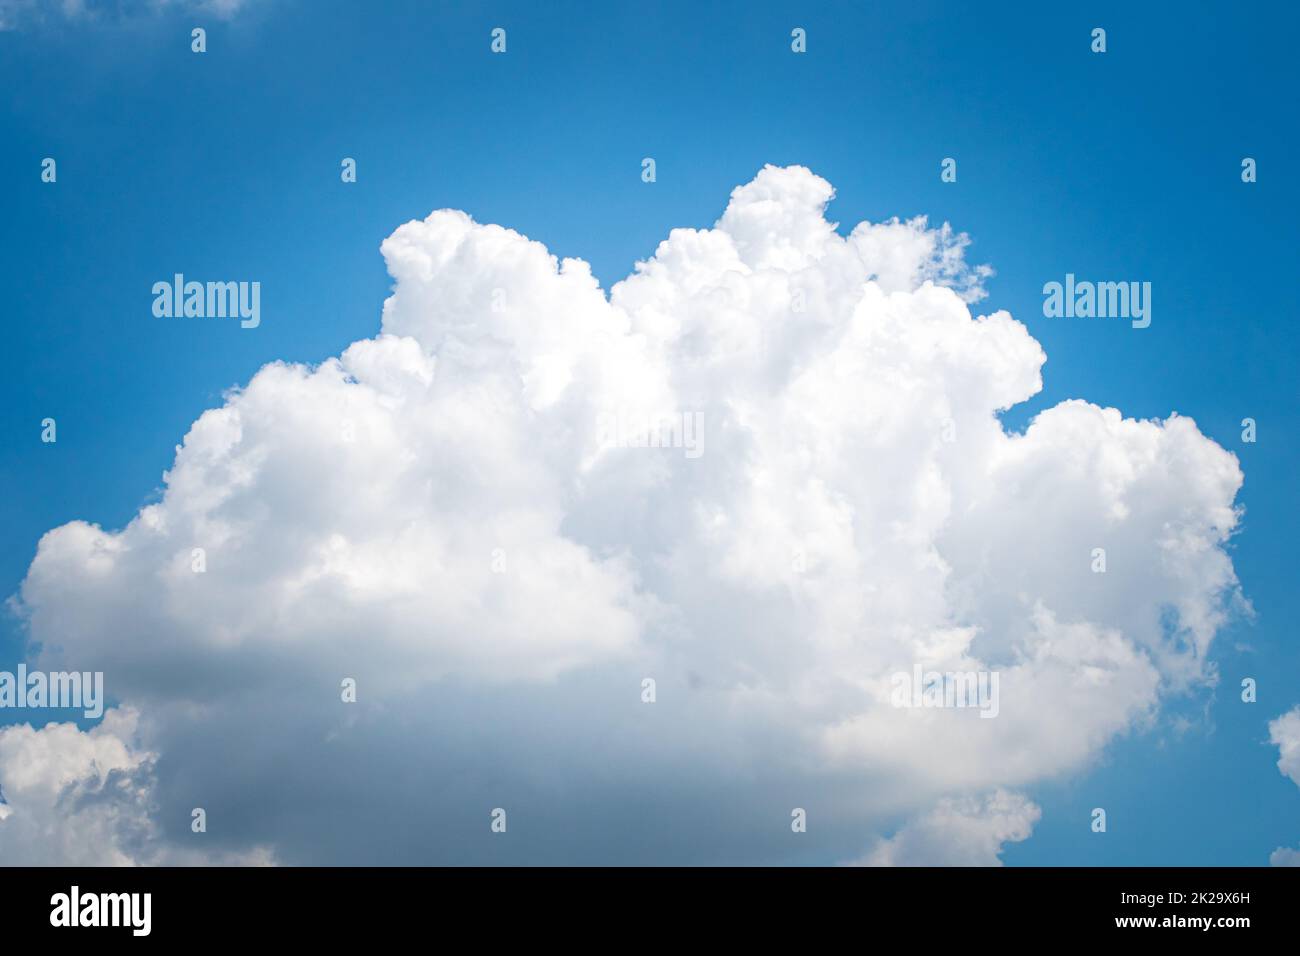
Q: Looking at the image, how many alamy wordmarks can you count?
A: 6